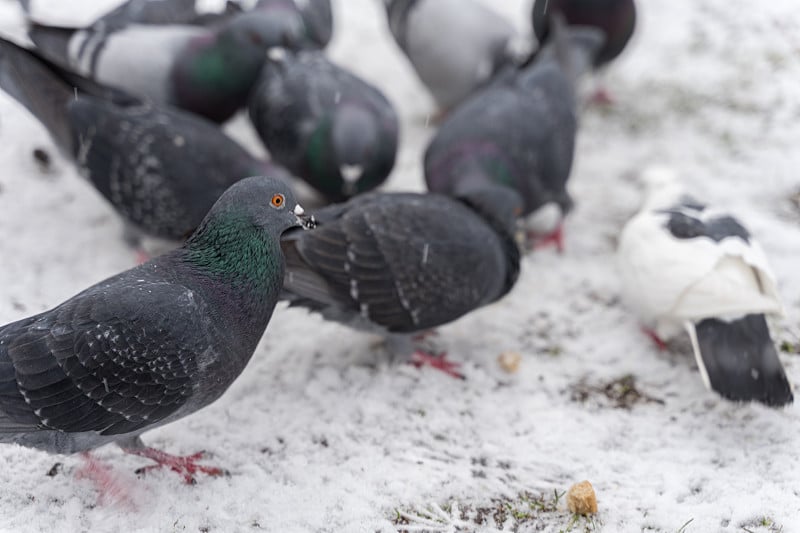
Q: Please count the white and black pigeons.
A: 1